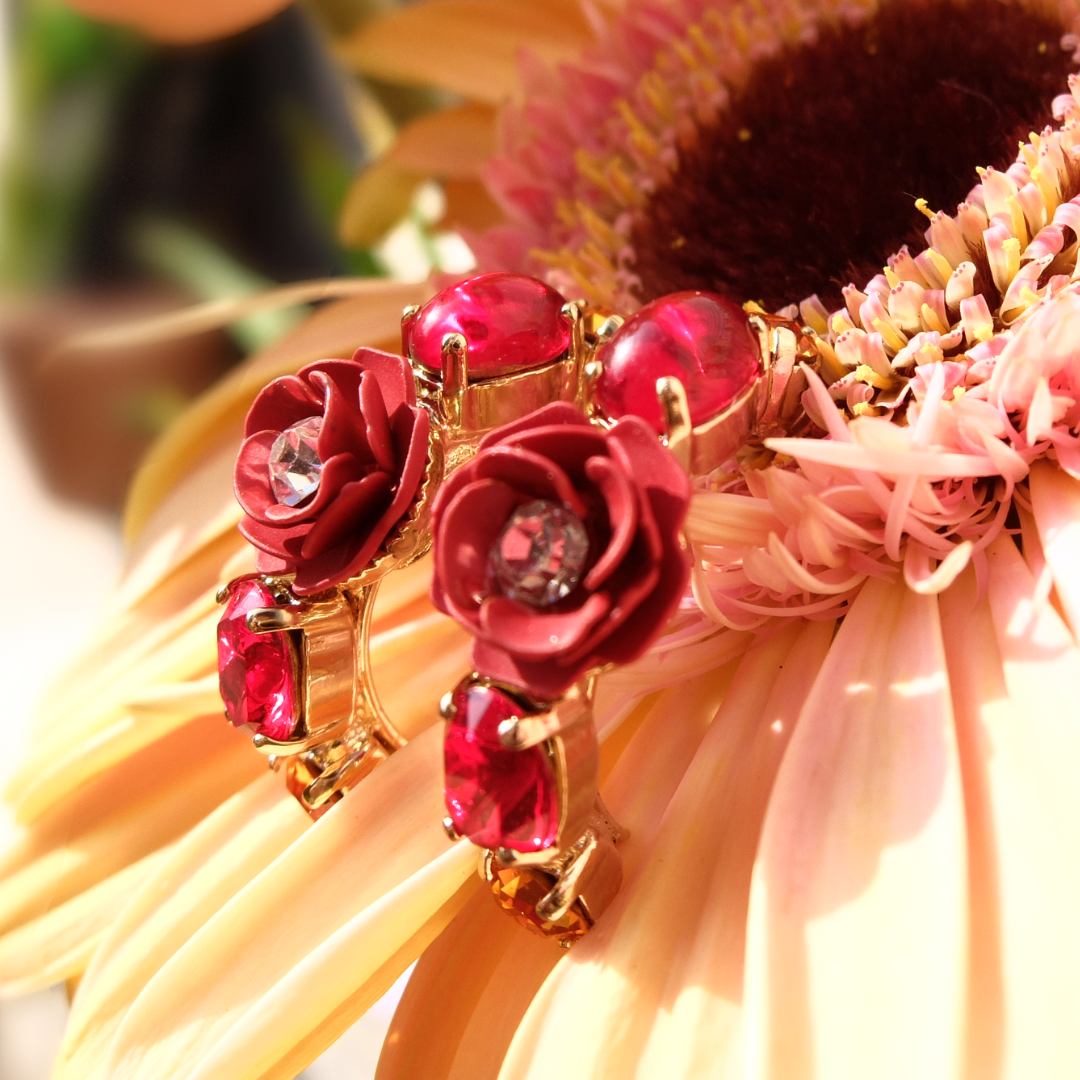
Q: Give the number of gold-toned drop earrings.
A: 2